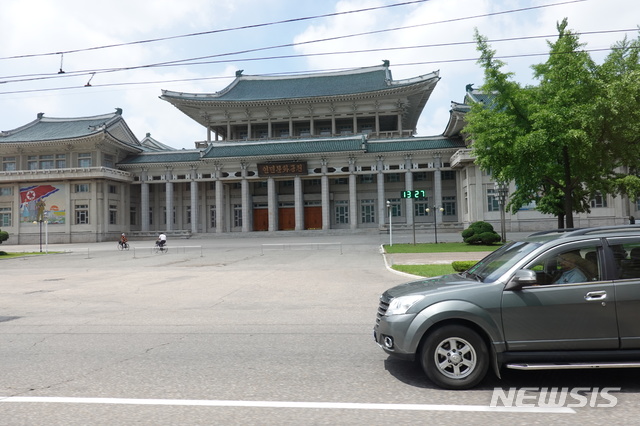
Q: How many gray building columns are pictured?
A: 12